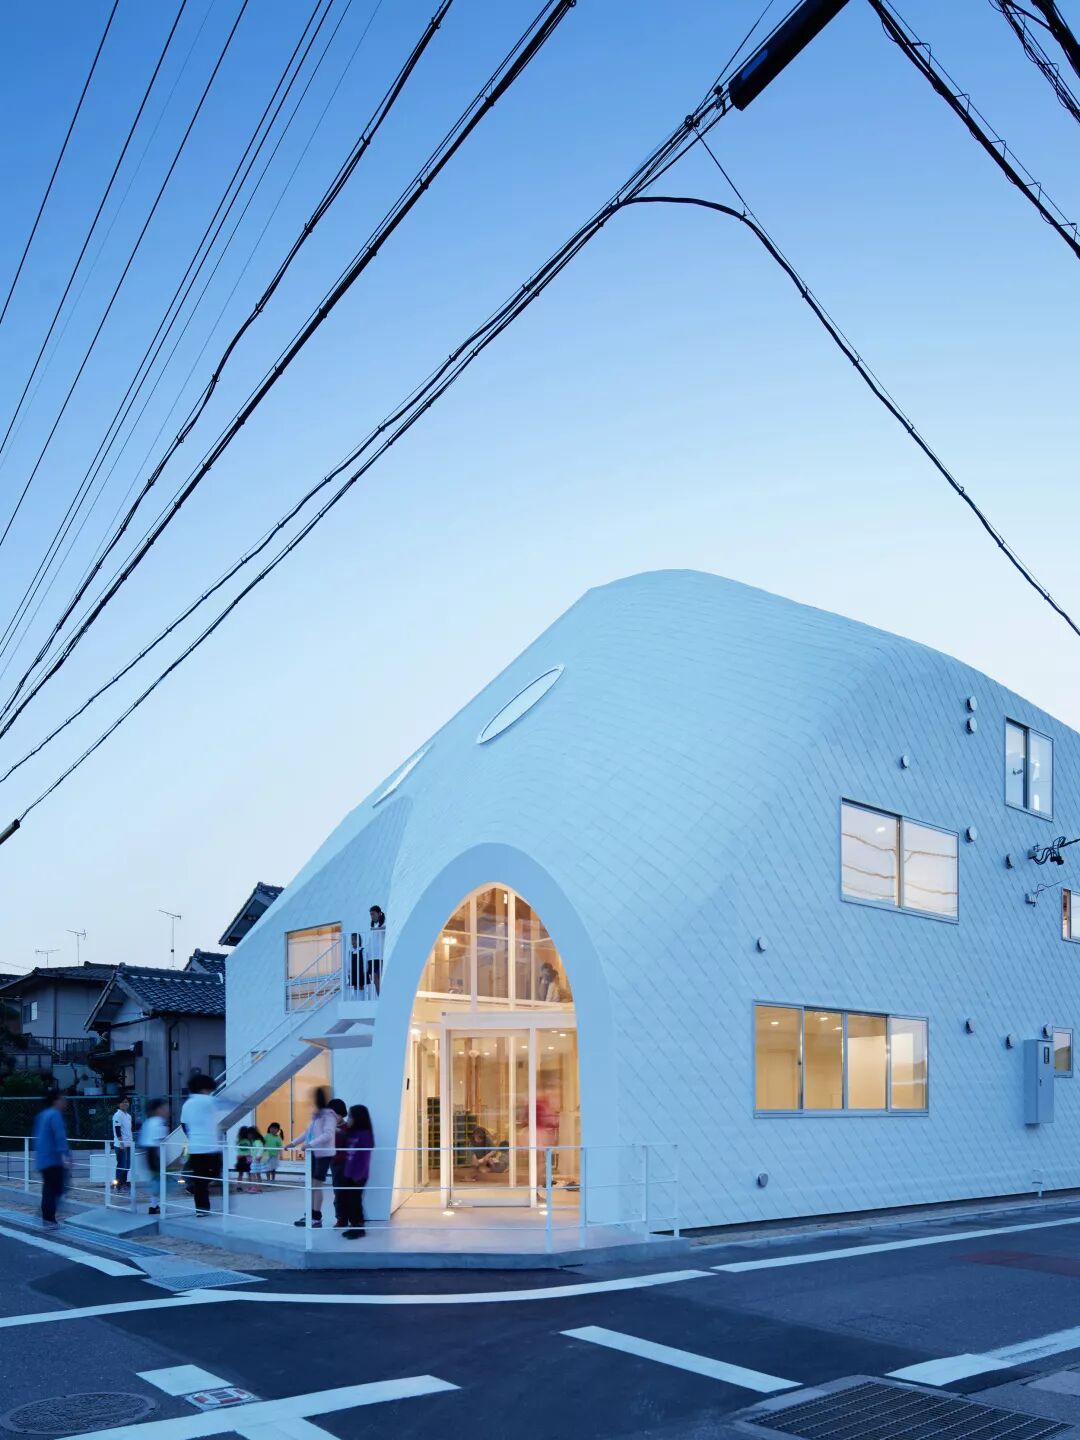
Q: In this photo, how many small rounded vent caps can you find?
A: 10